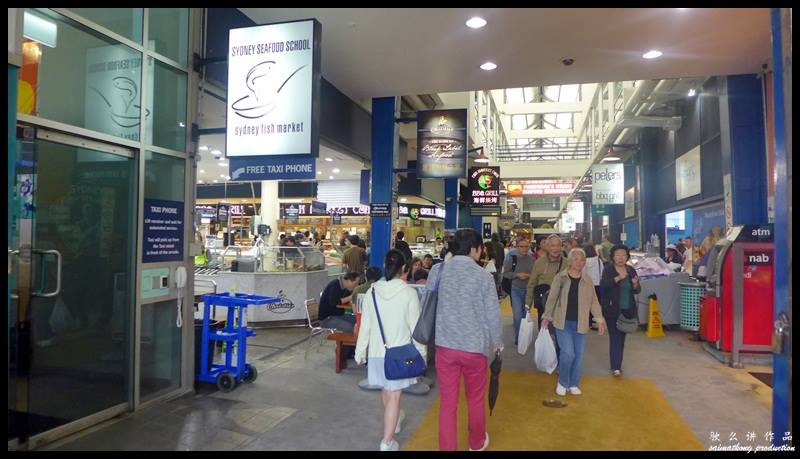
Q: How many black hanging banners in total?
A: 2